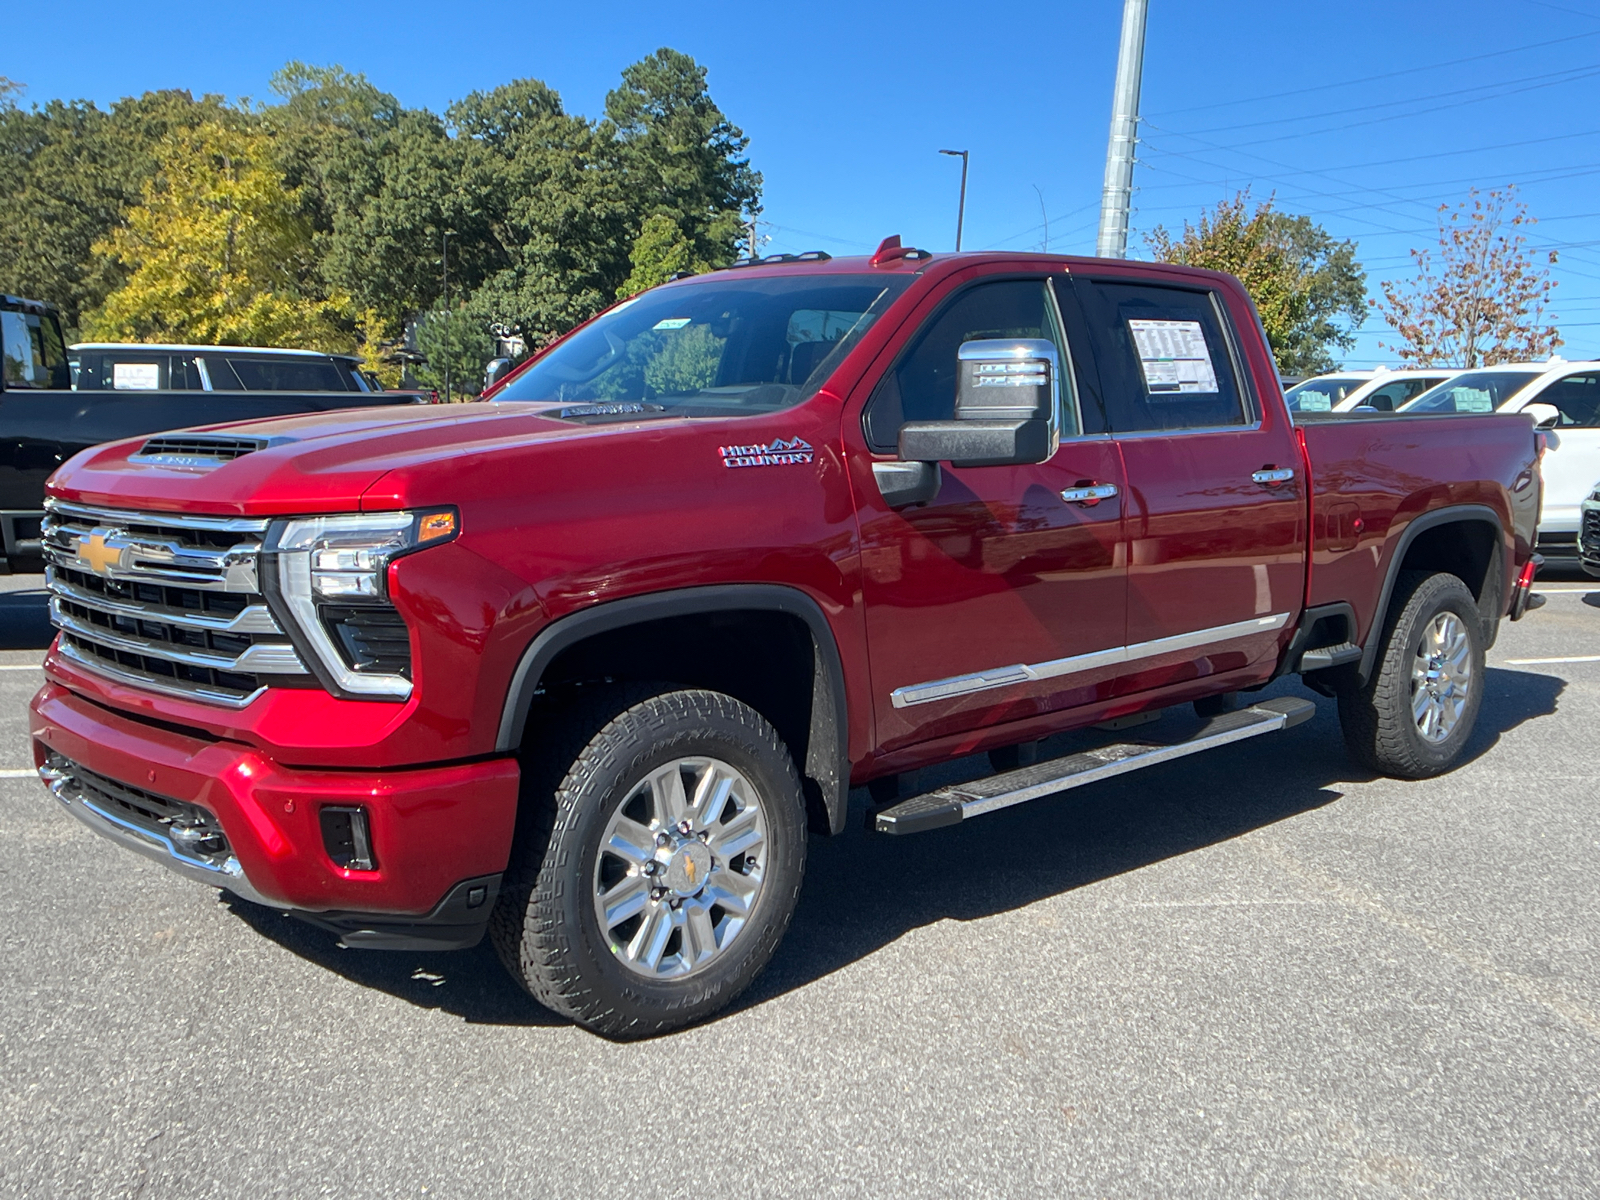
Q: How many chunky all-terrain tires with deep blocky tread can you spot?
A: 2